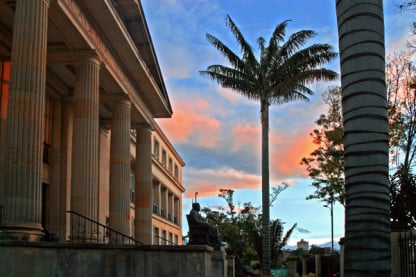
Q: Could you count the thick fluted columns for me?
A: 4